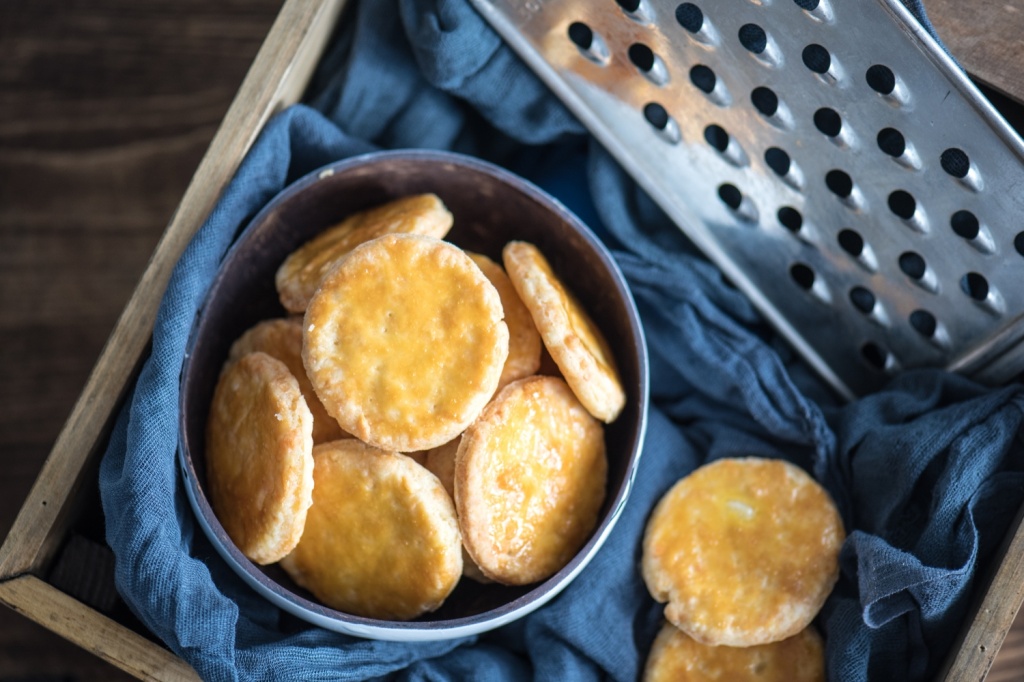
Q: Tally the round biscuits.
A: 11